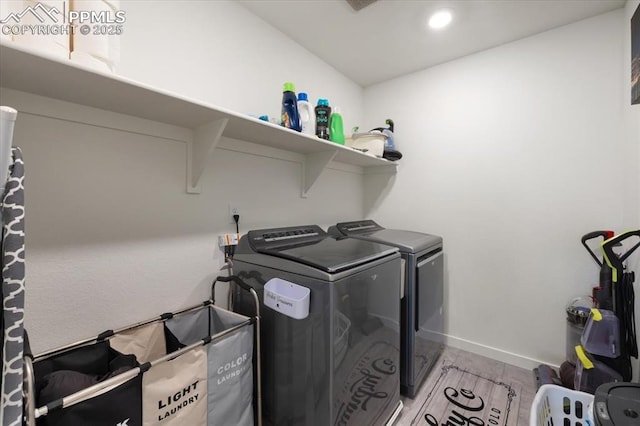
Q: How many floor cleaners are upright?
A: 2